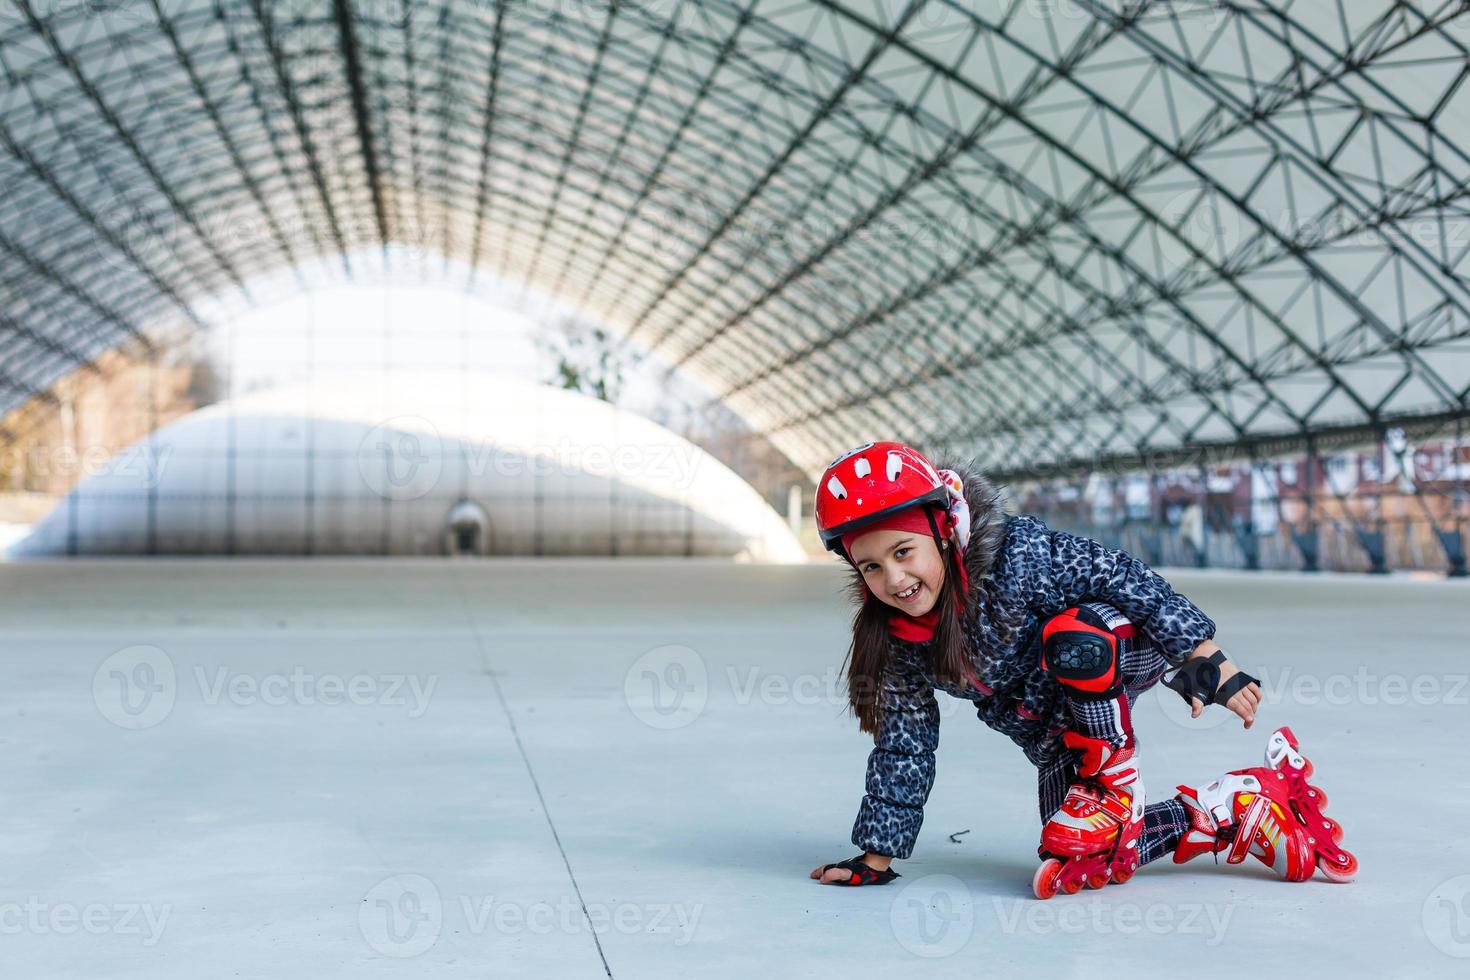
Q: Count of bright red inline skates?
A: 2